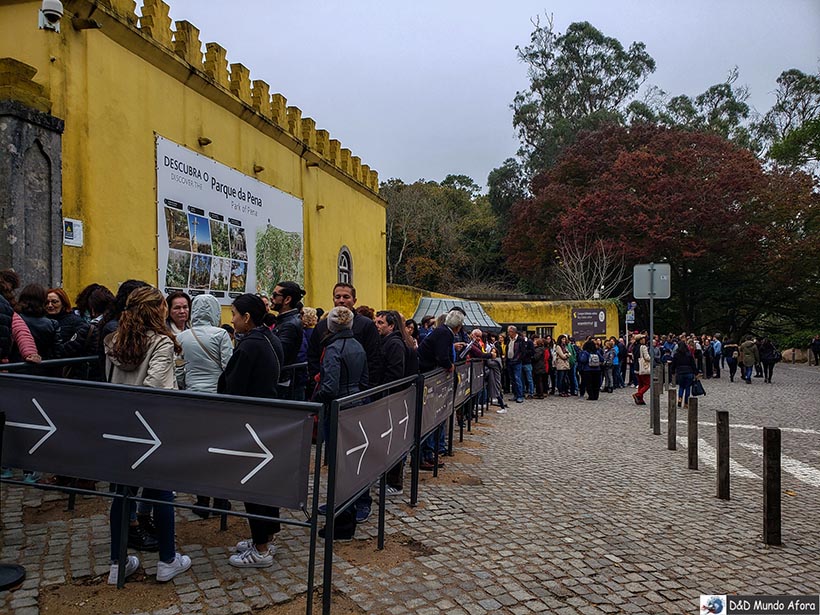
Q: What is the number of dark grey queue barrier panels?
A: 5